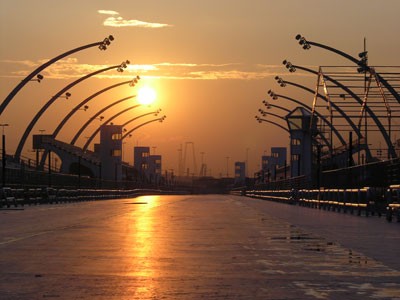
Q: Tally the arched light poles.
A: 14